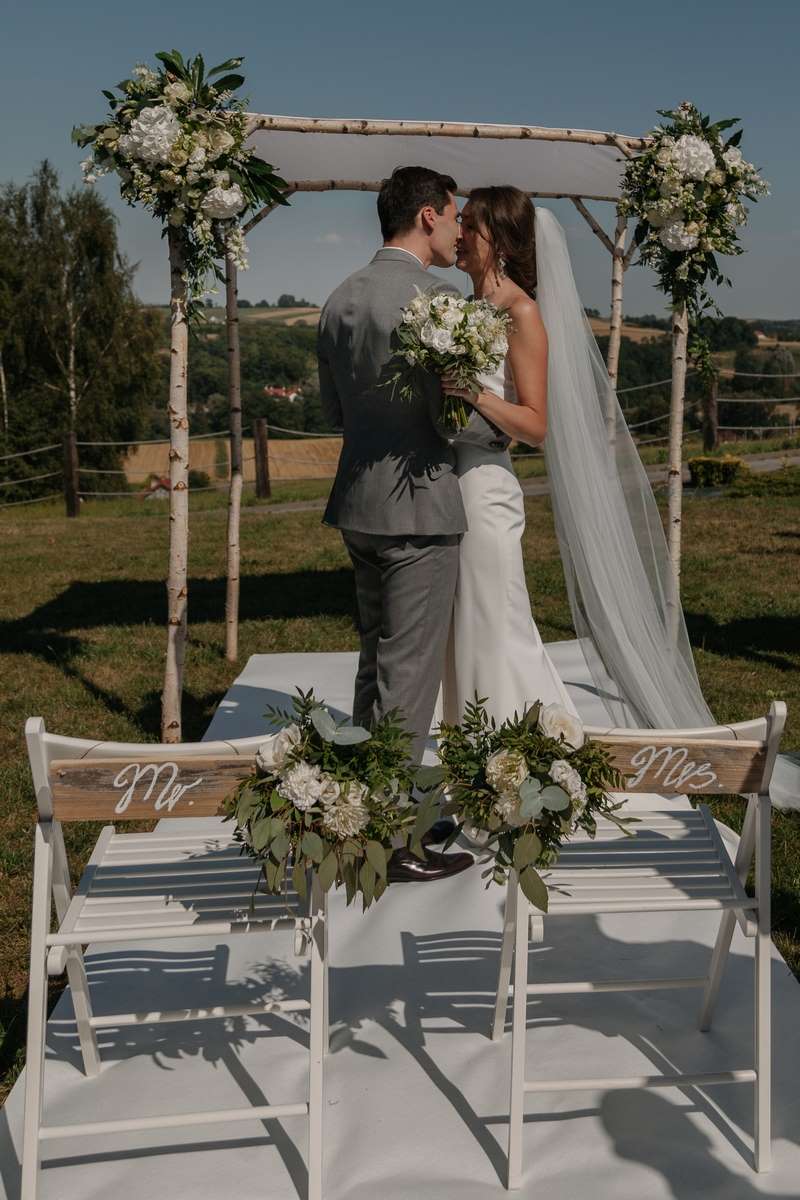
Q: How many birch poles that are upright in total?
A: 4